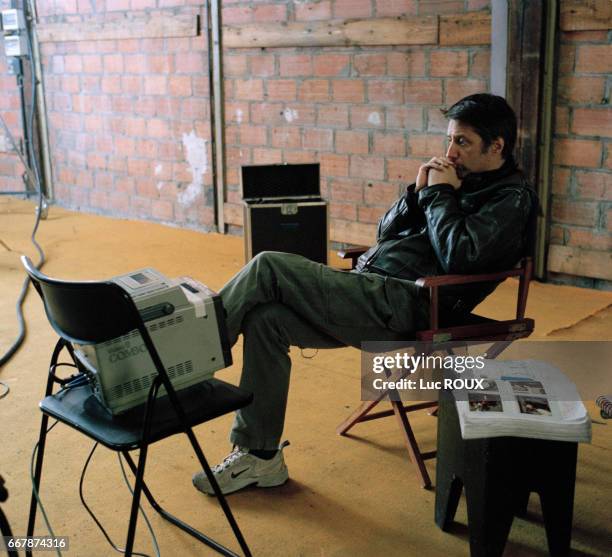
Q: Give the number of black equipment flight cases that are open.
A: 1